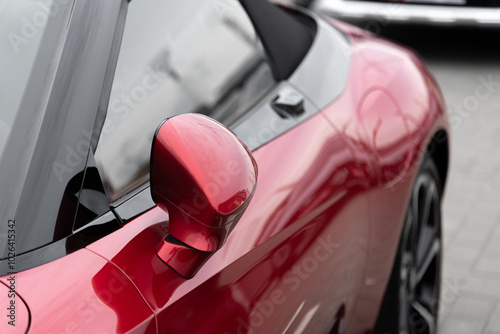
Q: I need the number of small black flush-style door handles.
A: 1